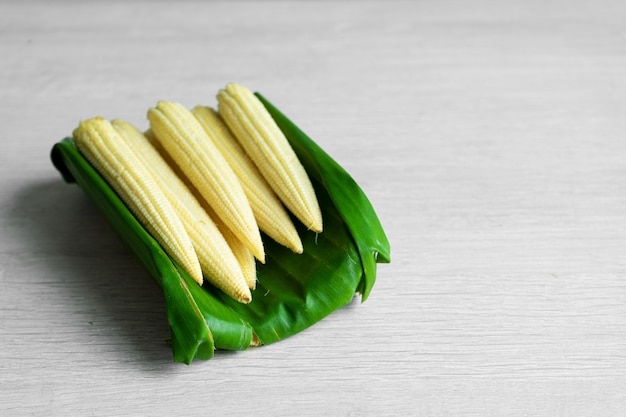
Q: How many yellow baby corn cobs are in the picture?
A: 6